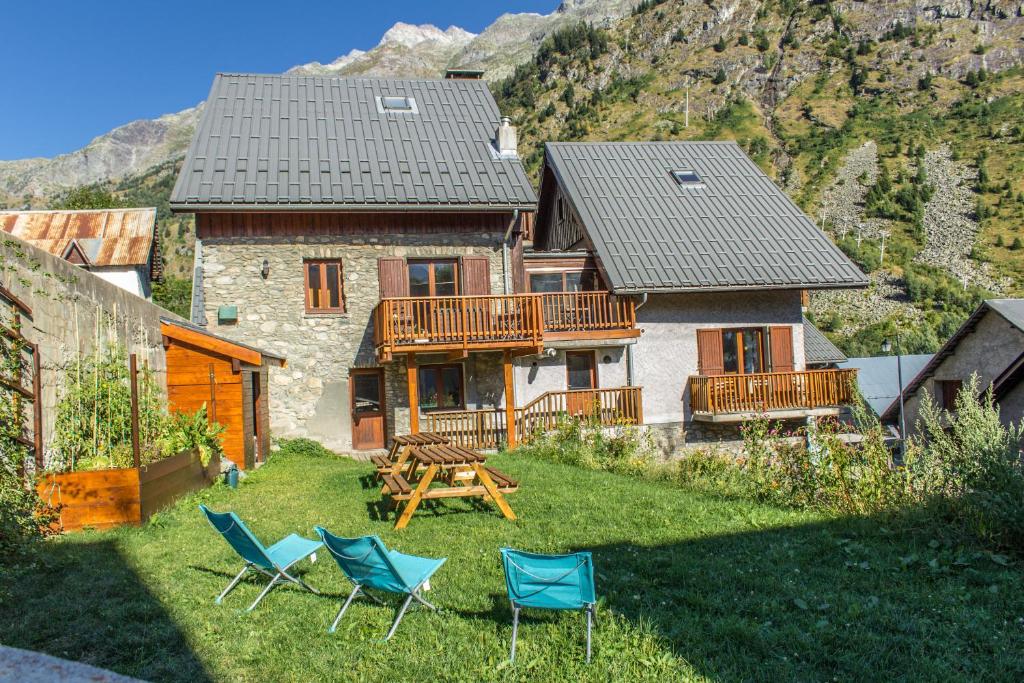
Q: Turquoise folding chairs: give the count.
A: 3